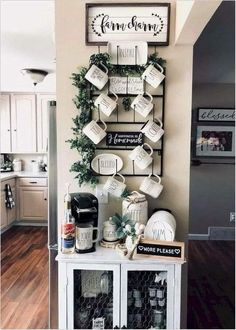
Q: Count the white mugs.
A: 10